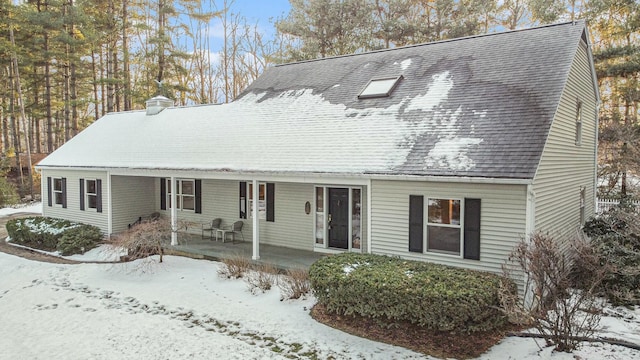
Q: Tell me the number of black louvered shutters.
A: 10